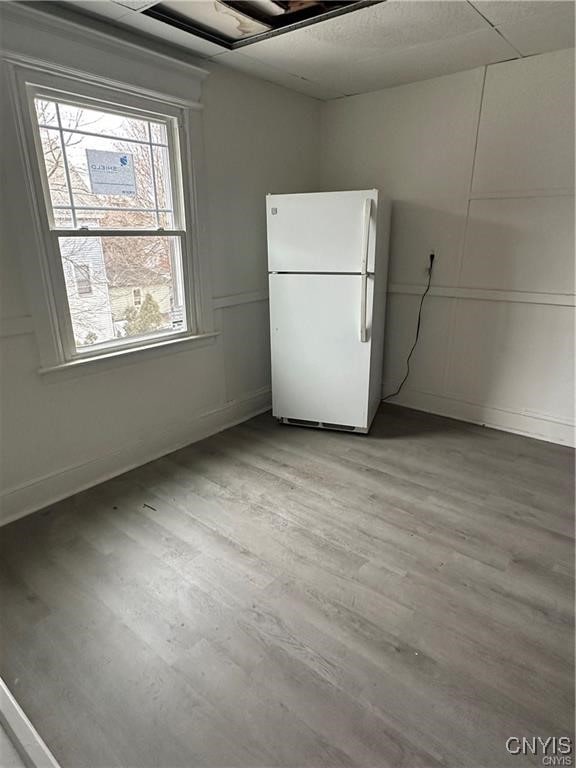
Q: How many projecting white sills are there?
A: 1